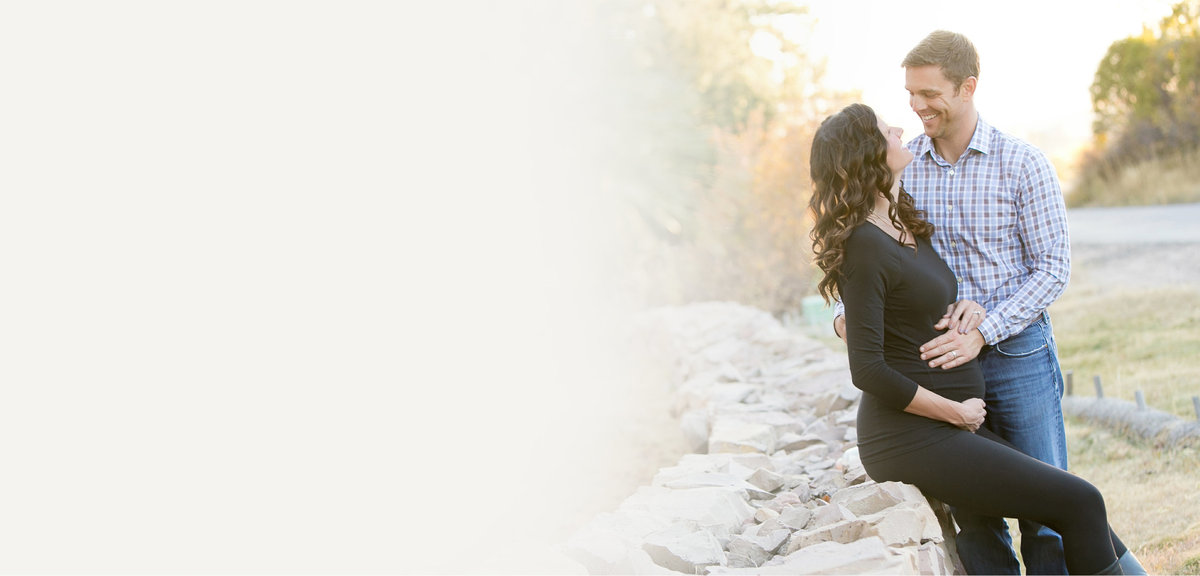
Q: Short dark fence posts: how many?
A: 4